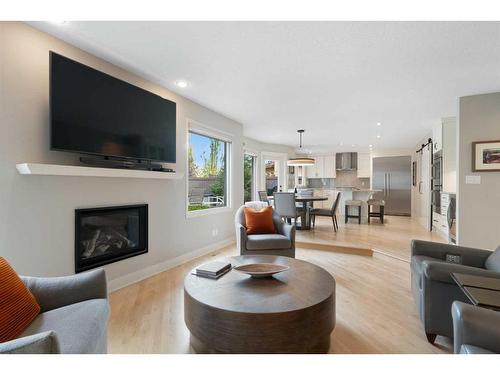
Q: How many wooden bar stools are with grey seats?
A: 2